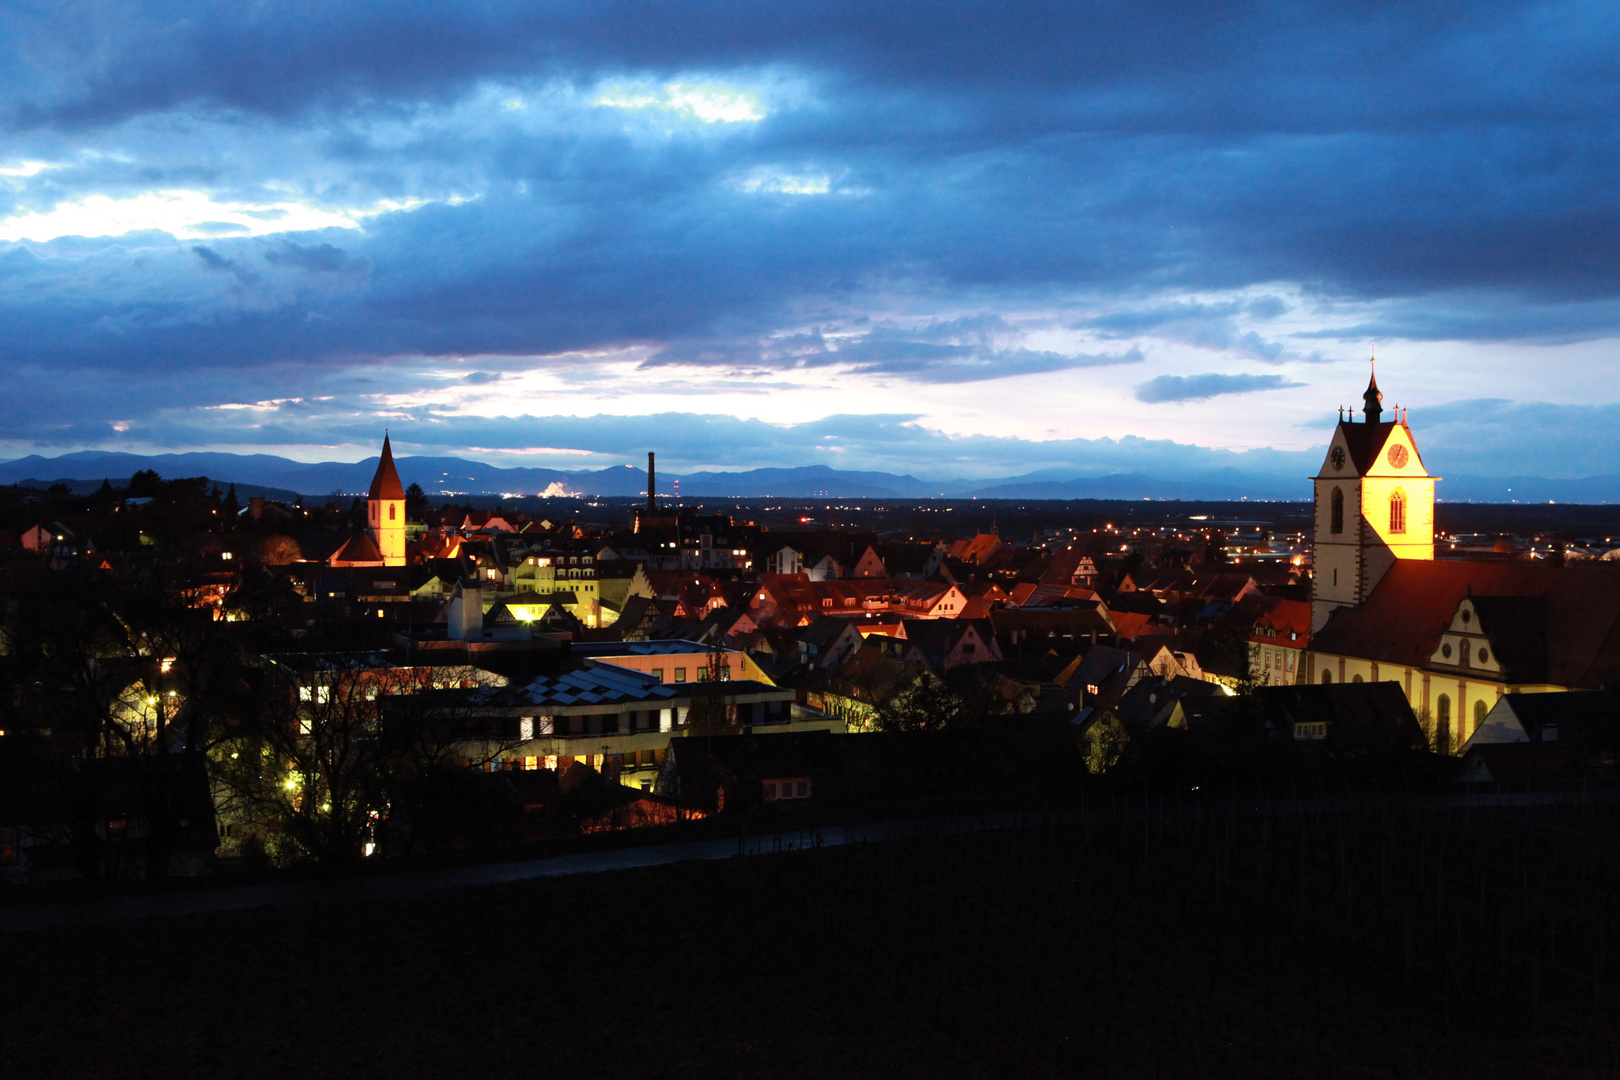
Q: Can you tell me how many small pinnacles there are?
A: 4